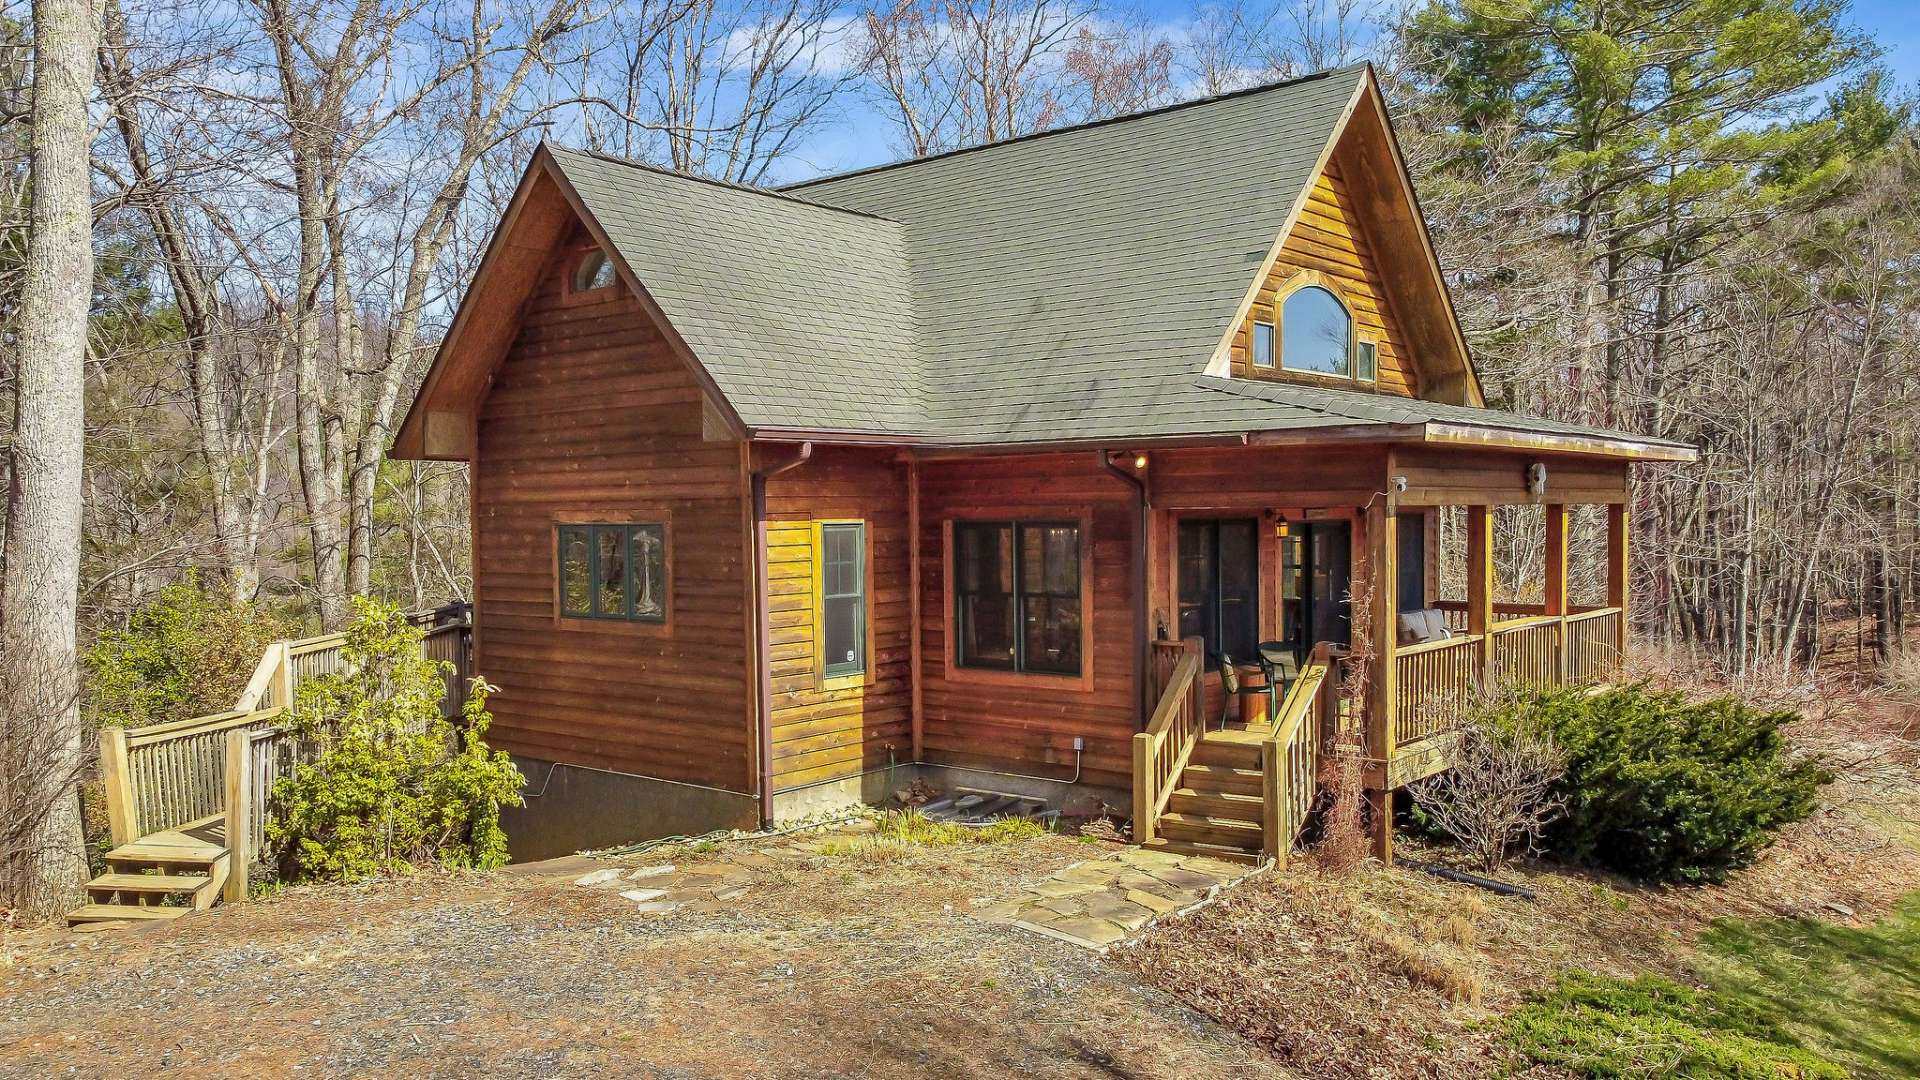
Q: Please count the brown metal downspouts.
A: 2